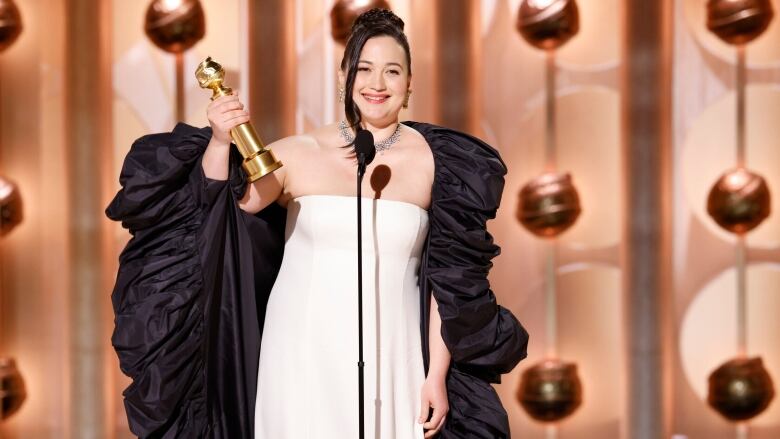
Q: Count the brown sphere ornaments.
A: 11